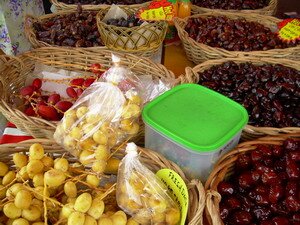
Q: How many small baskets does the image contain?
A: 1